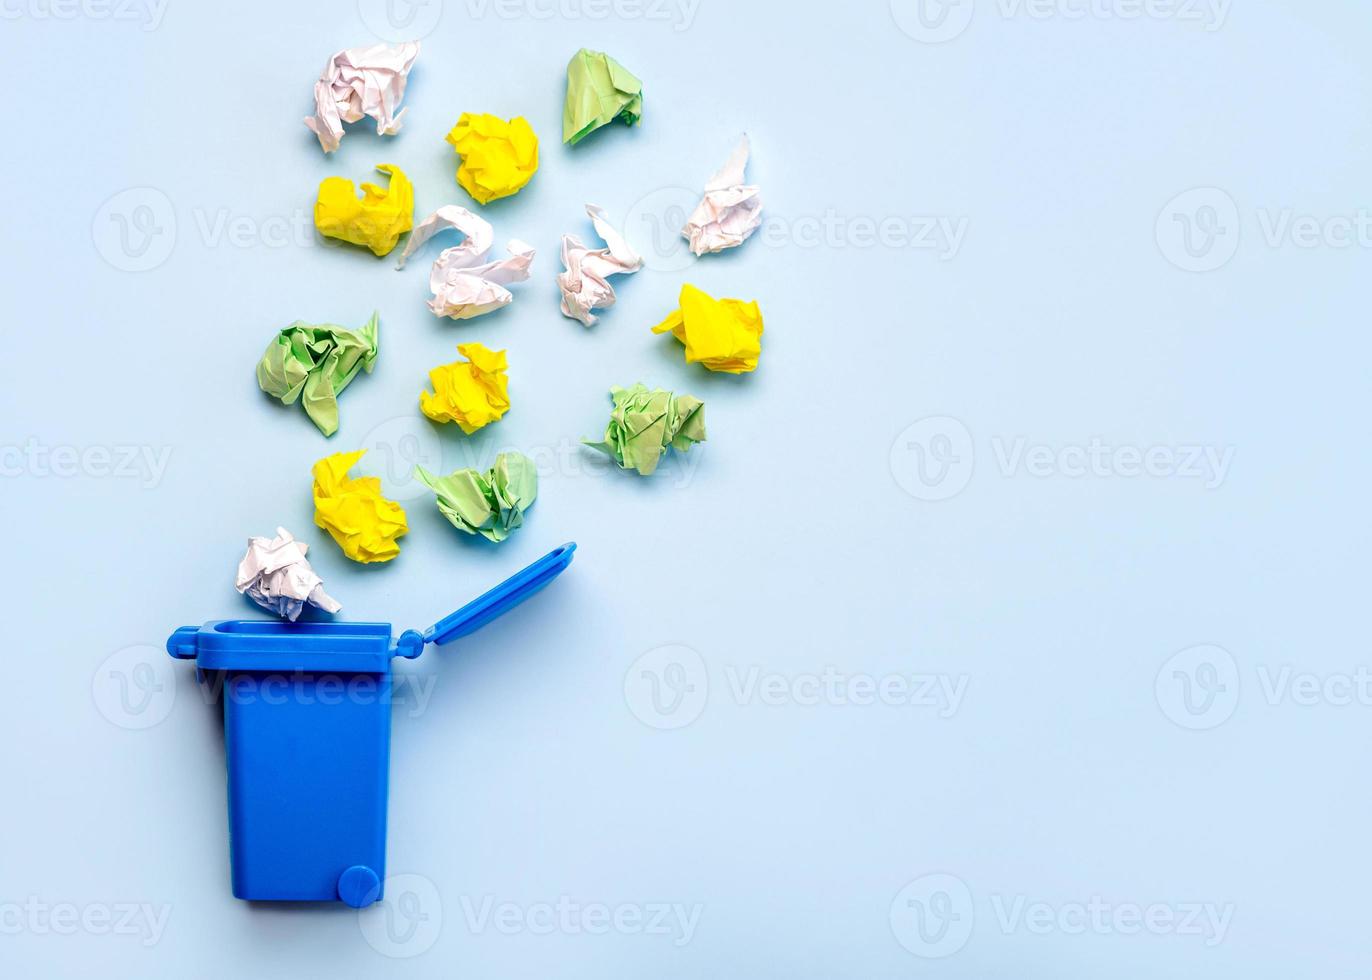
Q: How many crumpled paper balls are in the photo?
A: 14